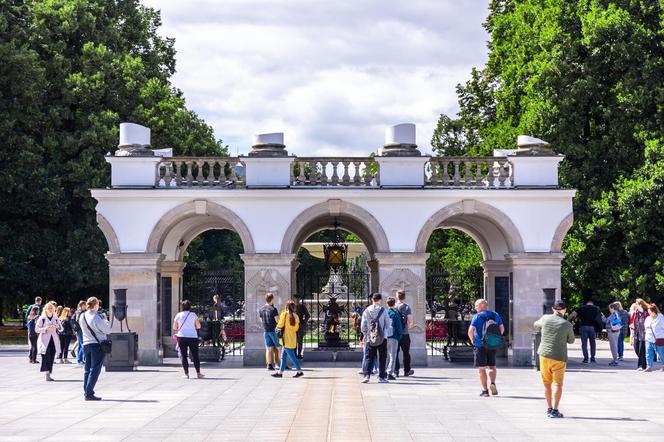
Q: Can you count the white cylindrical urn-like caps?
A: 4